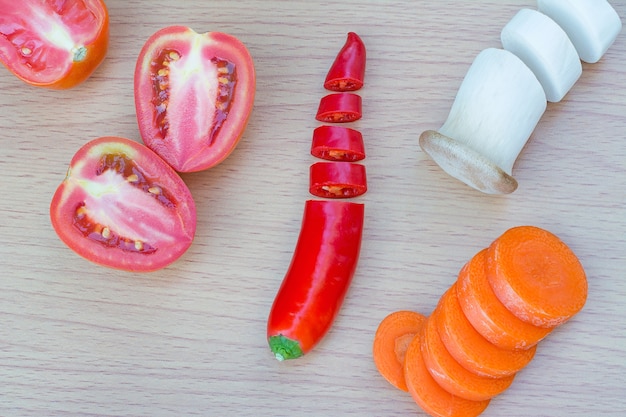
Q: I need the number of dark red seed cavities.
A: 4